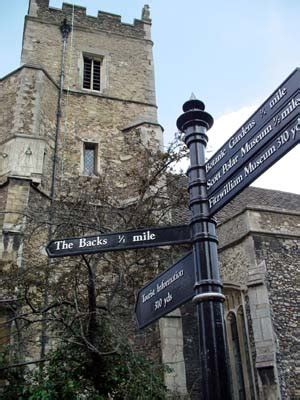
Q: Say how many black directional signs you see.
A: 5